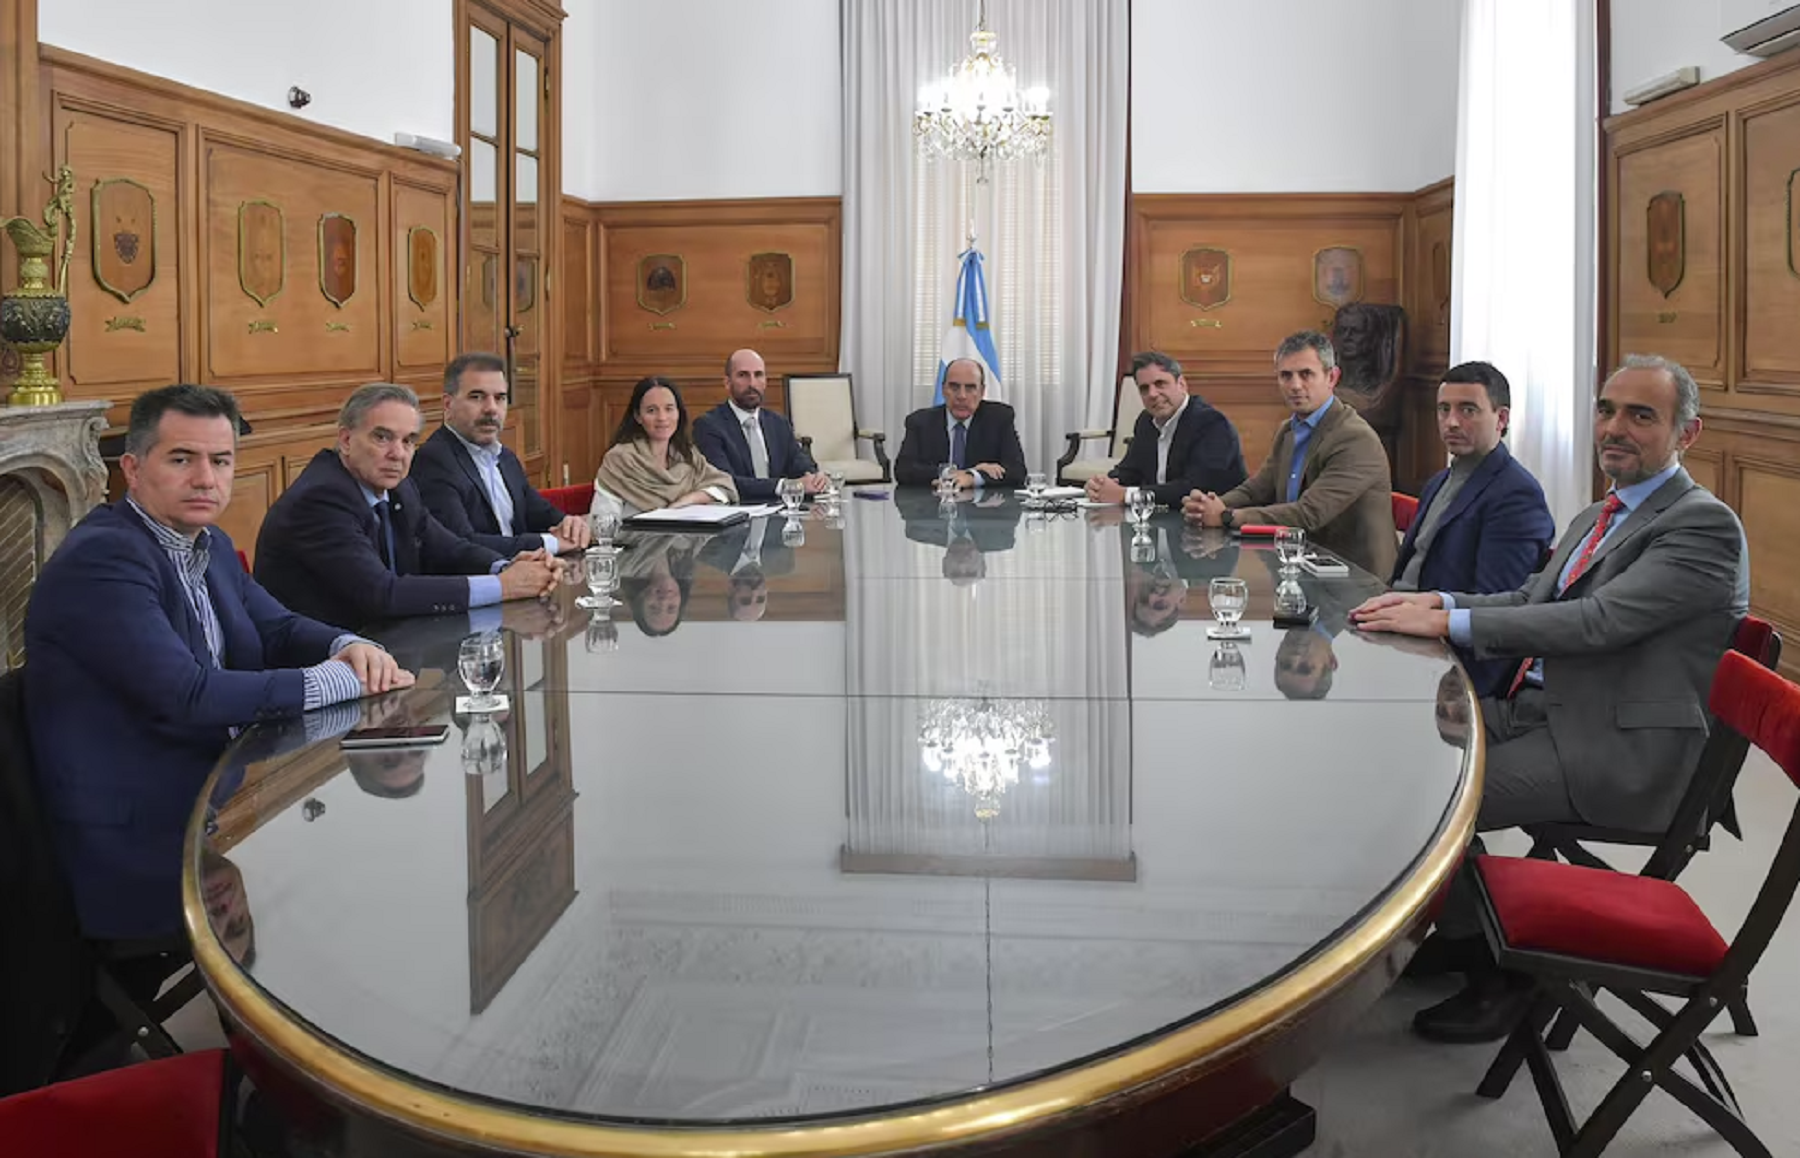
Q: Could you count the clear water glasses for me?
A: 10